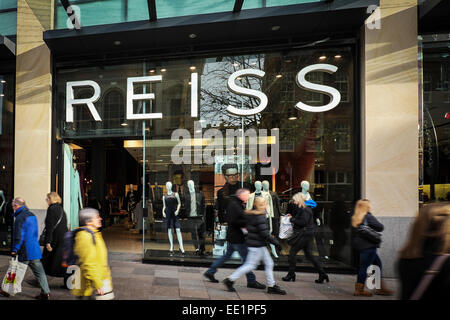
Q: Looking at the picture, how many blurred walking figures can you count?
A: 8